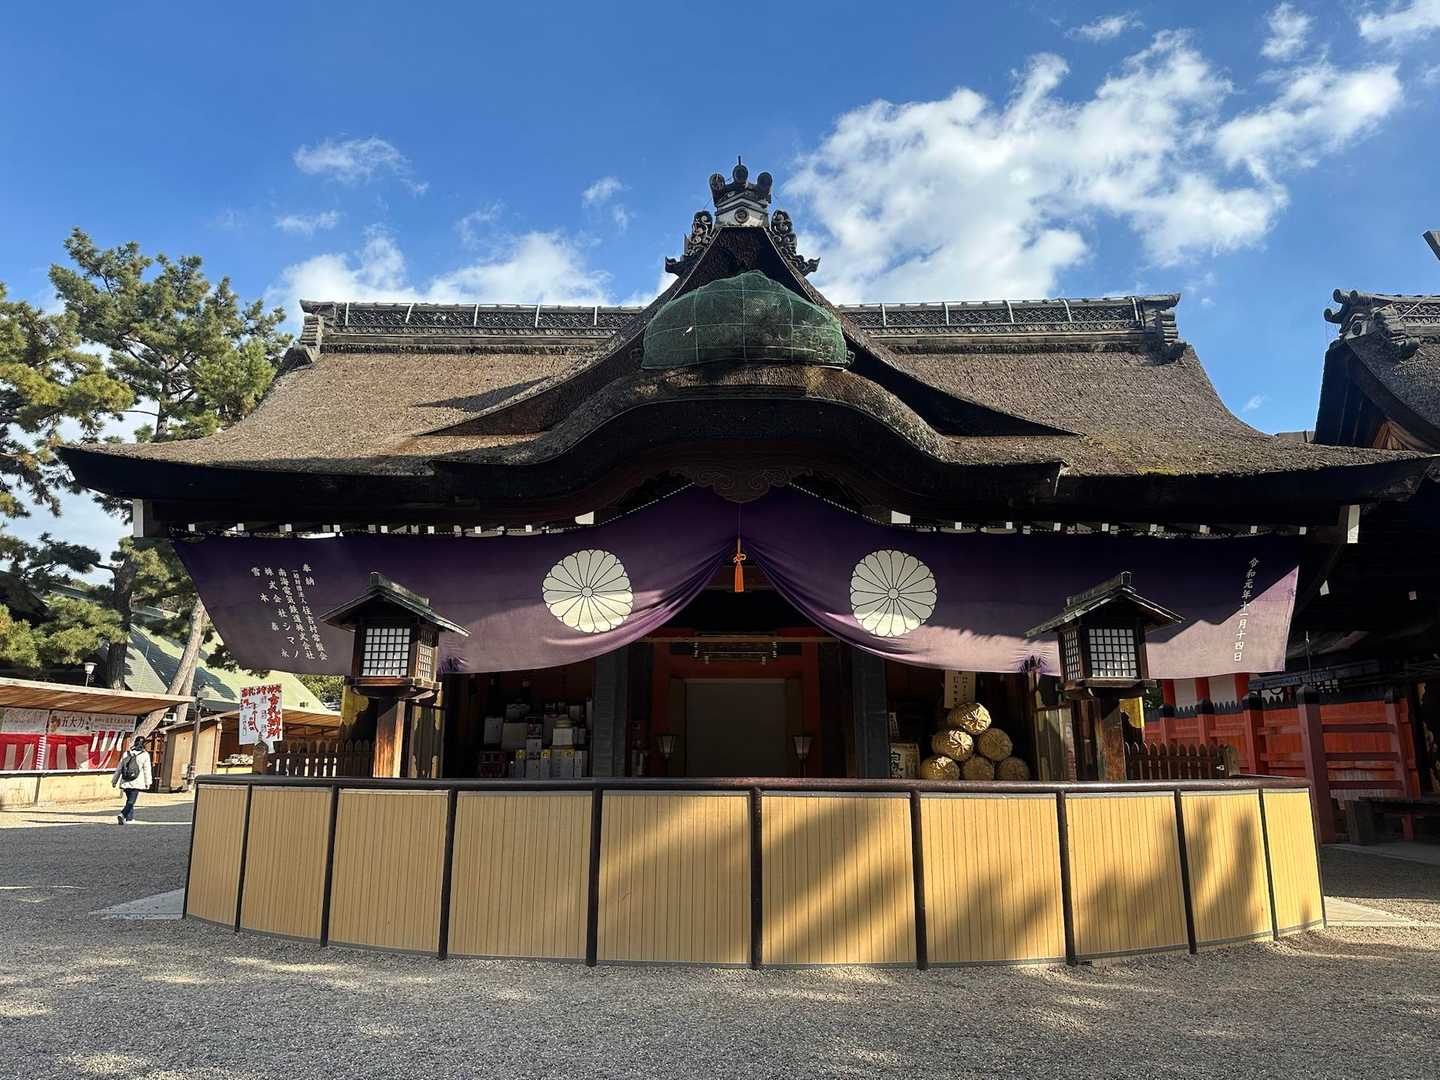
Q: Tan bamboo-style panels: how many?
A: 10